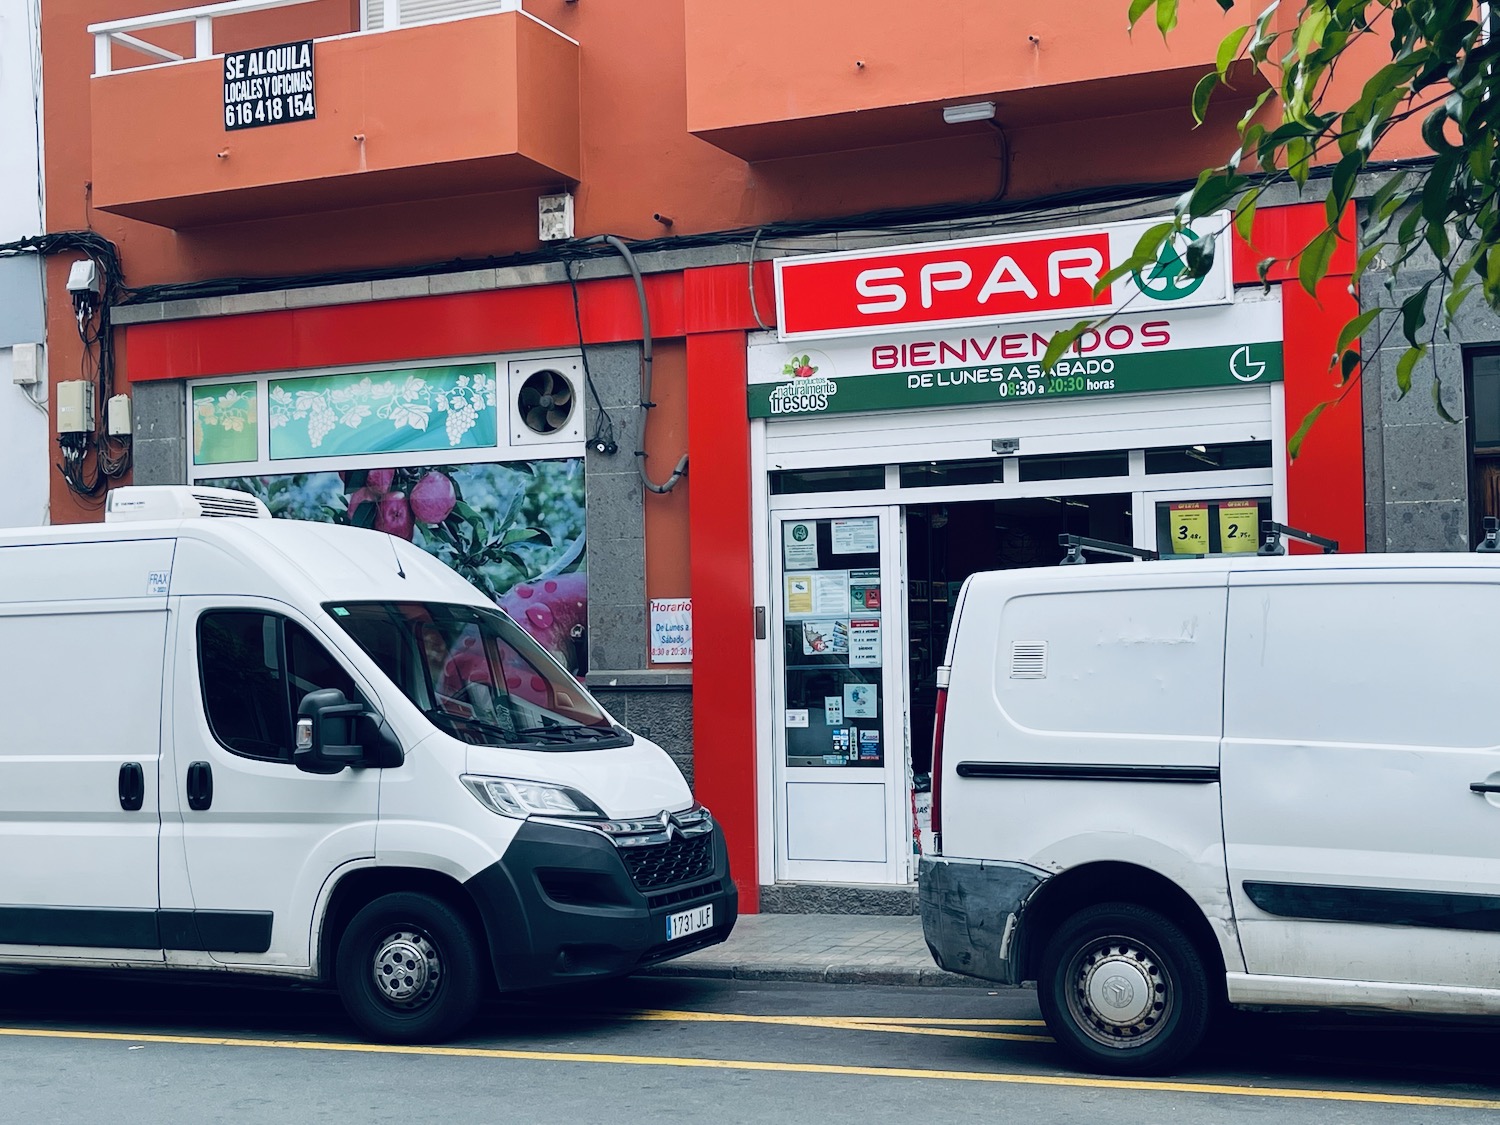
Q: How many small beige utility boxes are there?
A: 2